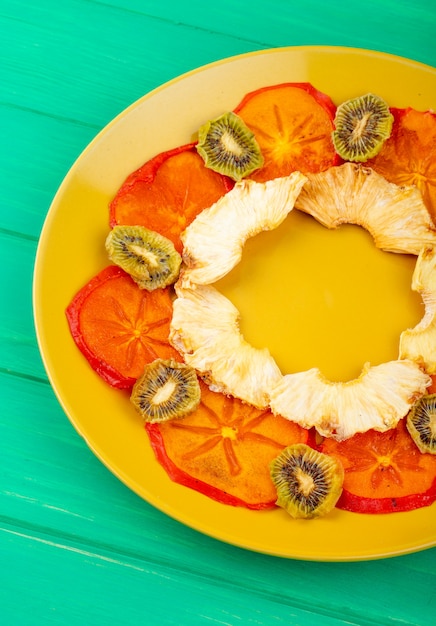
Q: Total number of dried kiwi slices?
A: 6